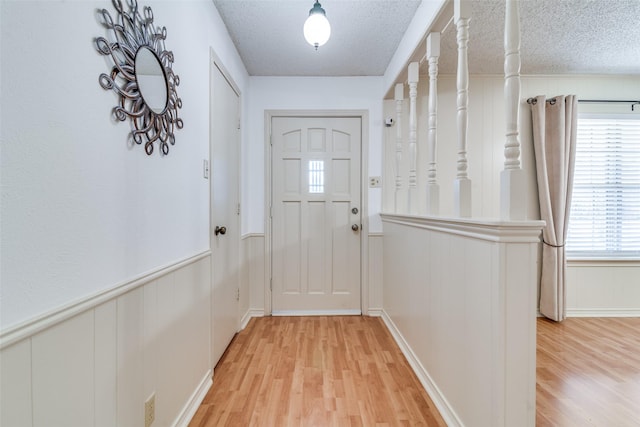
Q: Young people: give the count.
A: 0